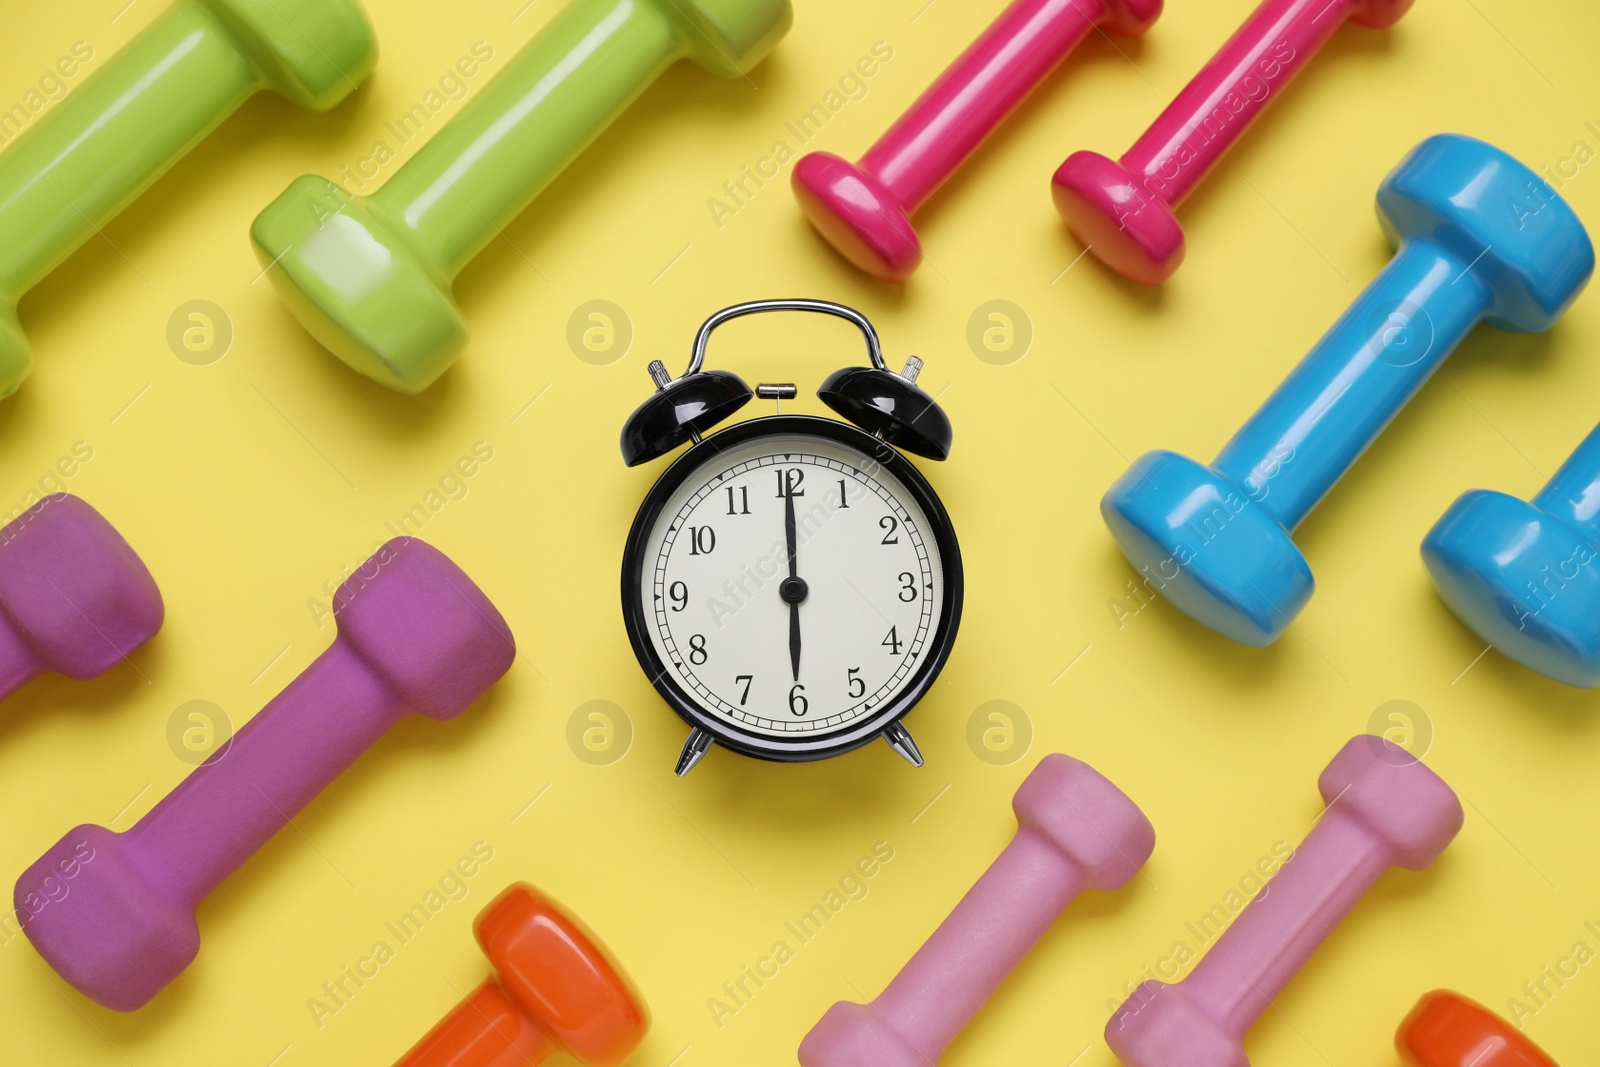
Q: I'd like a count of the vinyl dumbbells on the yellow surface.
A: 12